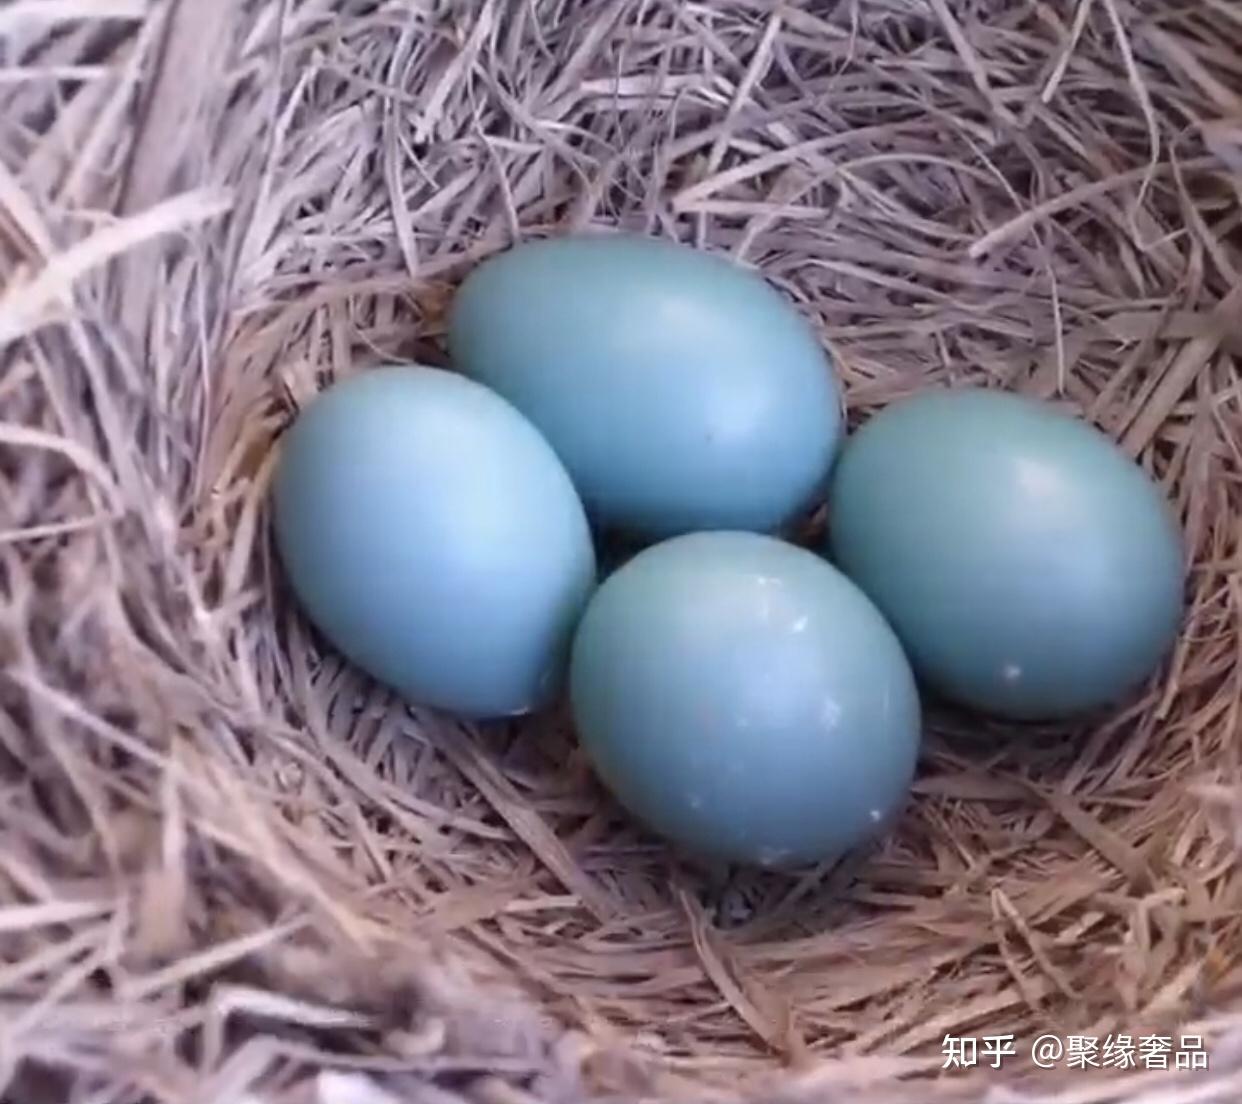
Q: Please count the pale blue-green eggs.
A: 4